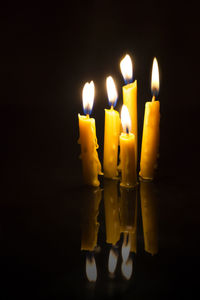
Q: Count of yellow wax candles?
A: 5